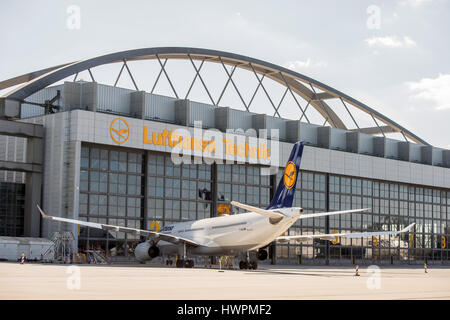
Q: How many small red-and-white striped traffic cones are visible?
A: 3